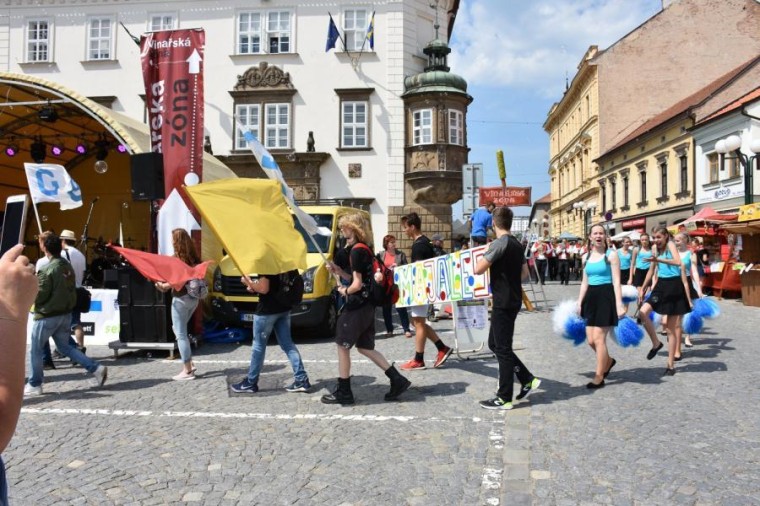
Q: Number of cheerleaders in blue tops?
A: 5